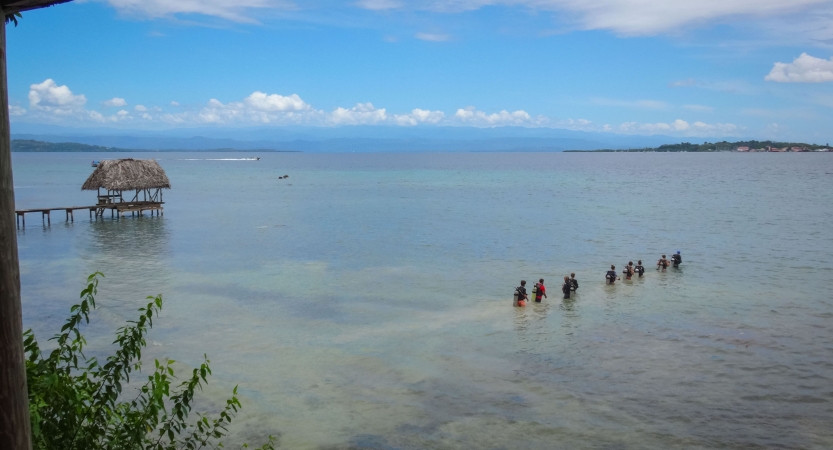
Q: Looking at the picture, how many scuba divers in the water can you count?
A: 9